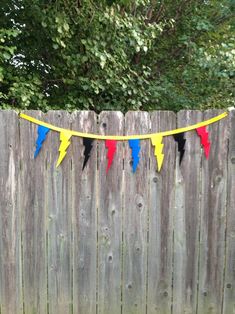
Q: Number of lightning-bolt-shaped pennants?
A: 8